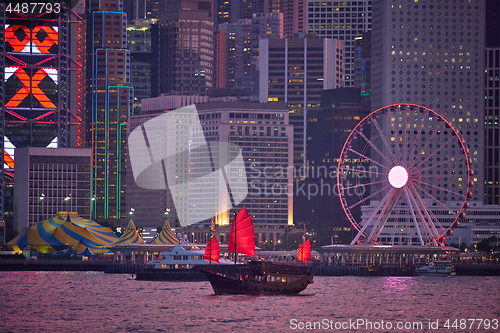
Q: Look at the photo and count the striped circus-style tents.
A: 3